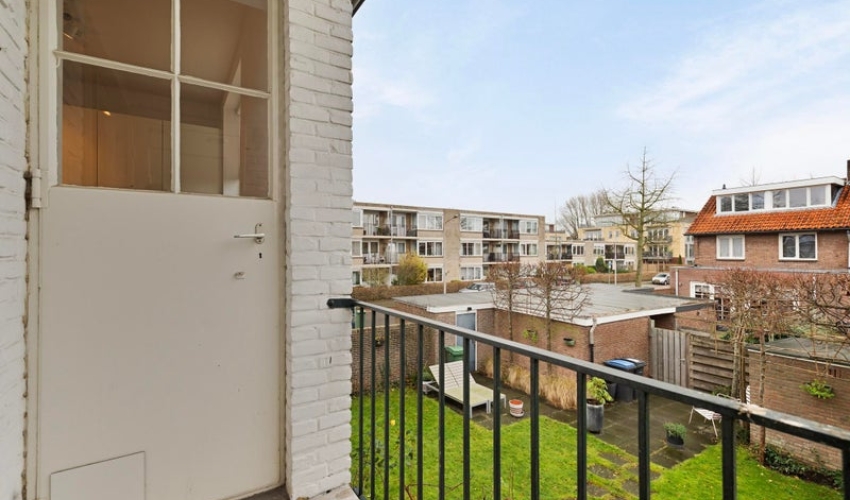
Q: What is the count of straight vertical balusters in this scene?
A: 13